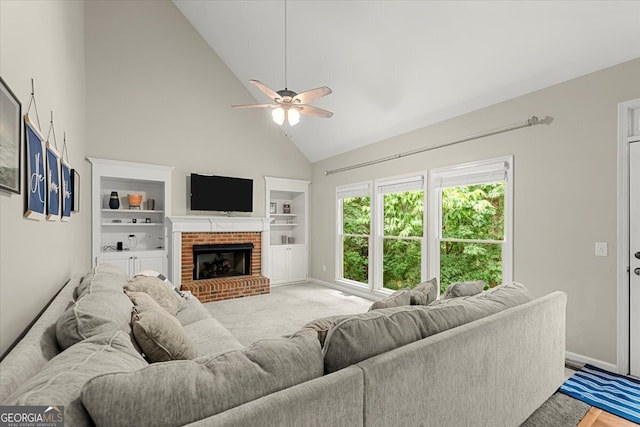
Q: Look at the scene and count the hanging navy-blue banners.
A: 3